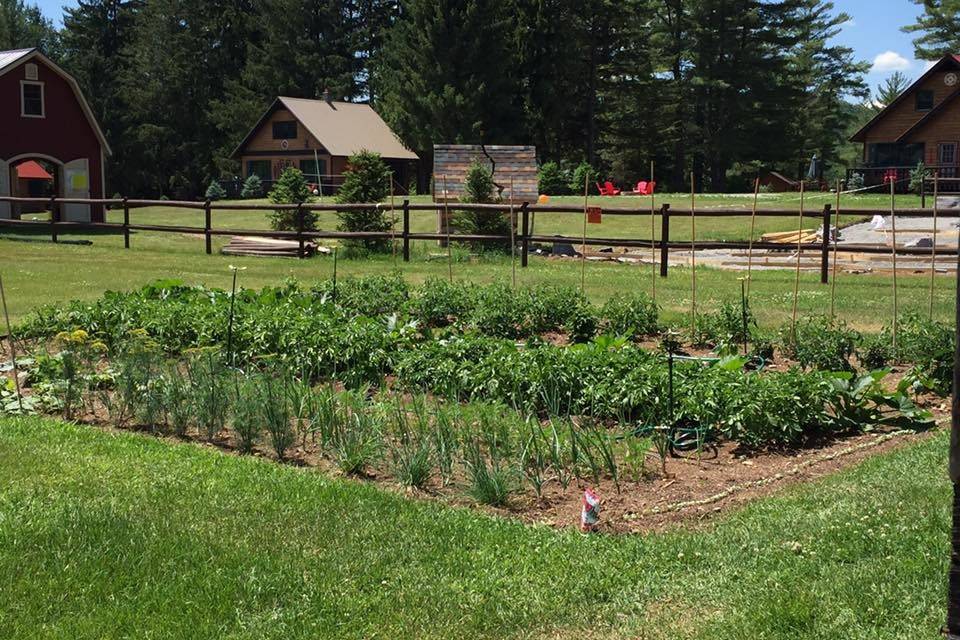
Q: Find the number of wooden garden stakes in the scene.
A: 12